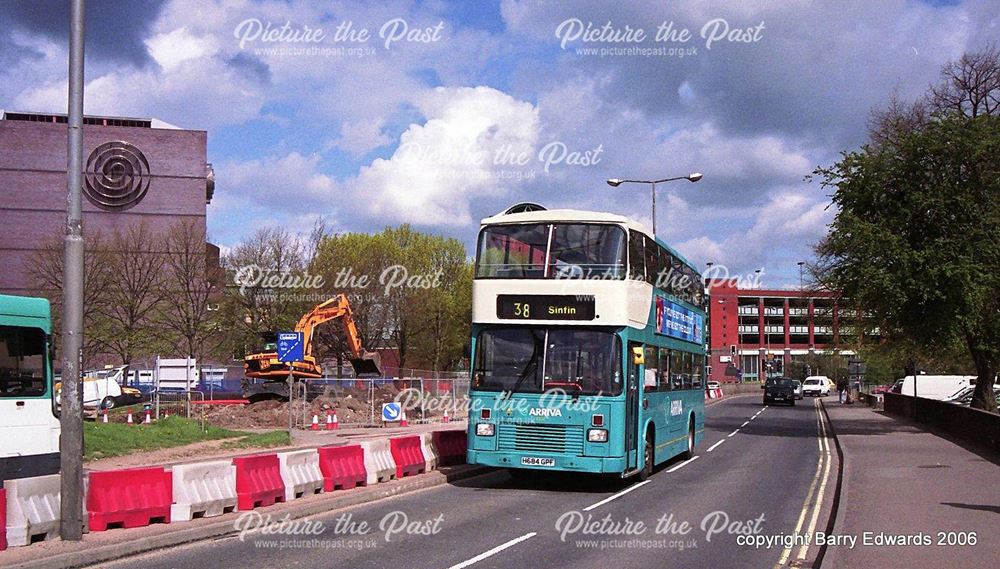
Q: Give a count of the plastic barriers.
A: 11